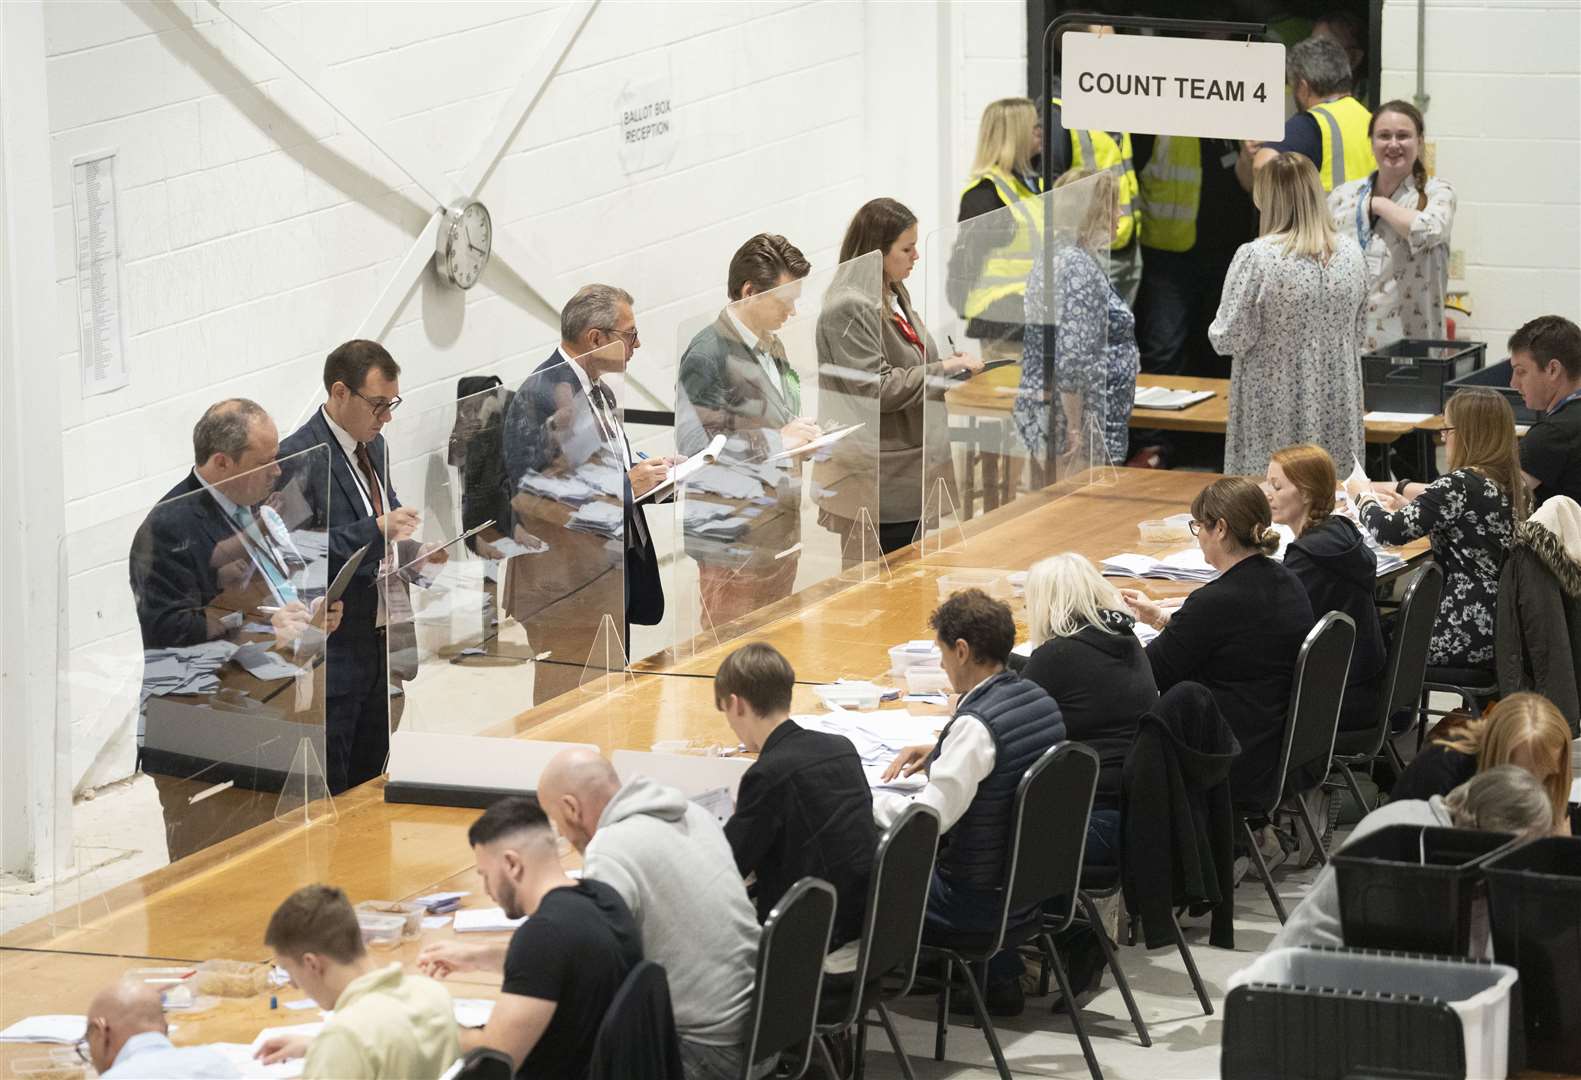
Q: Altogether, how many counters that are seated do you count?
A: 11